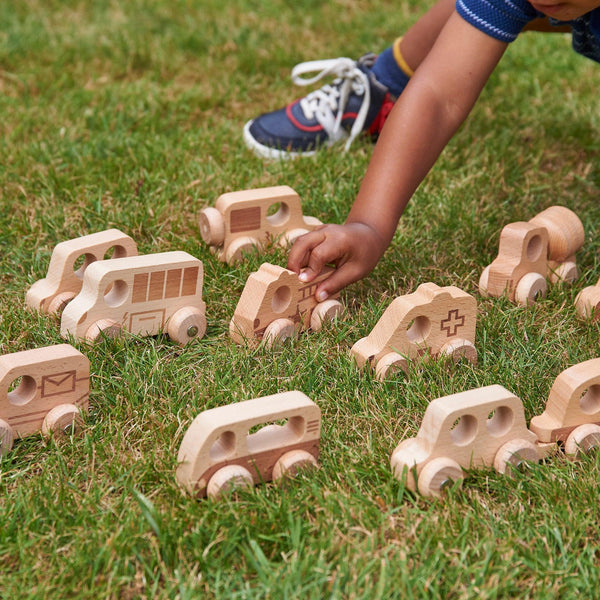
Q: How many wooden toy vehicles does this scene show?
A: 11